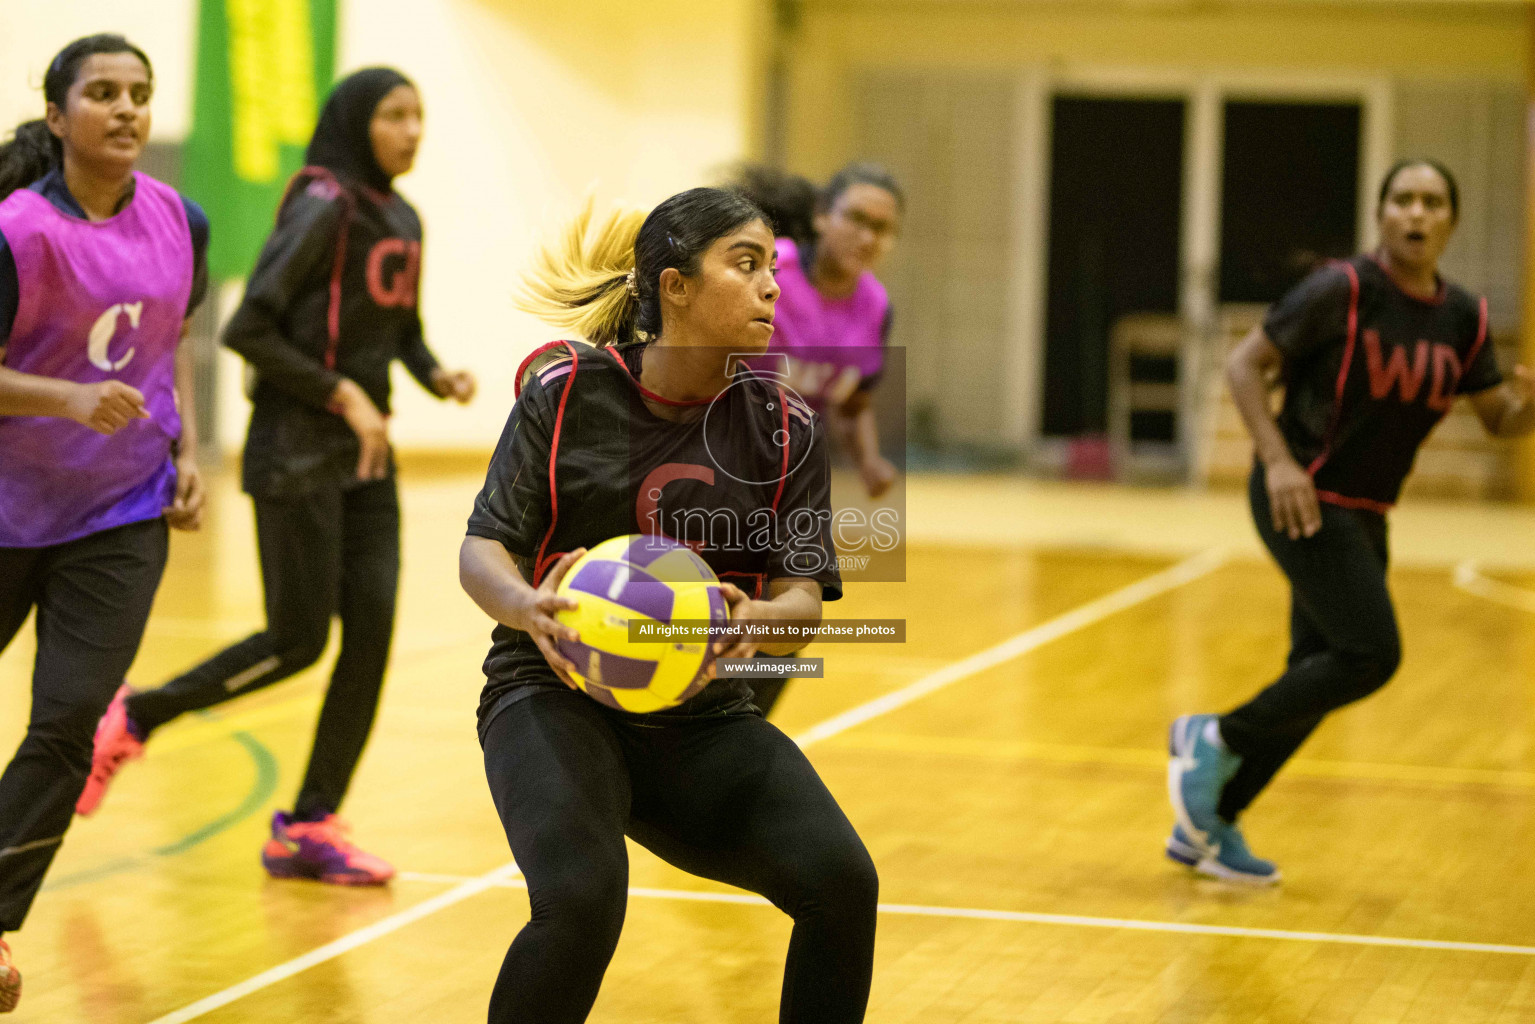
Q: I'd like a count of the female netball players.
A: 5